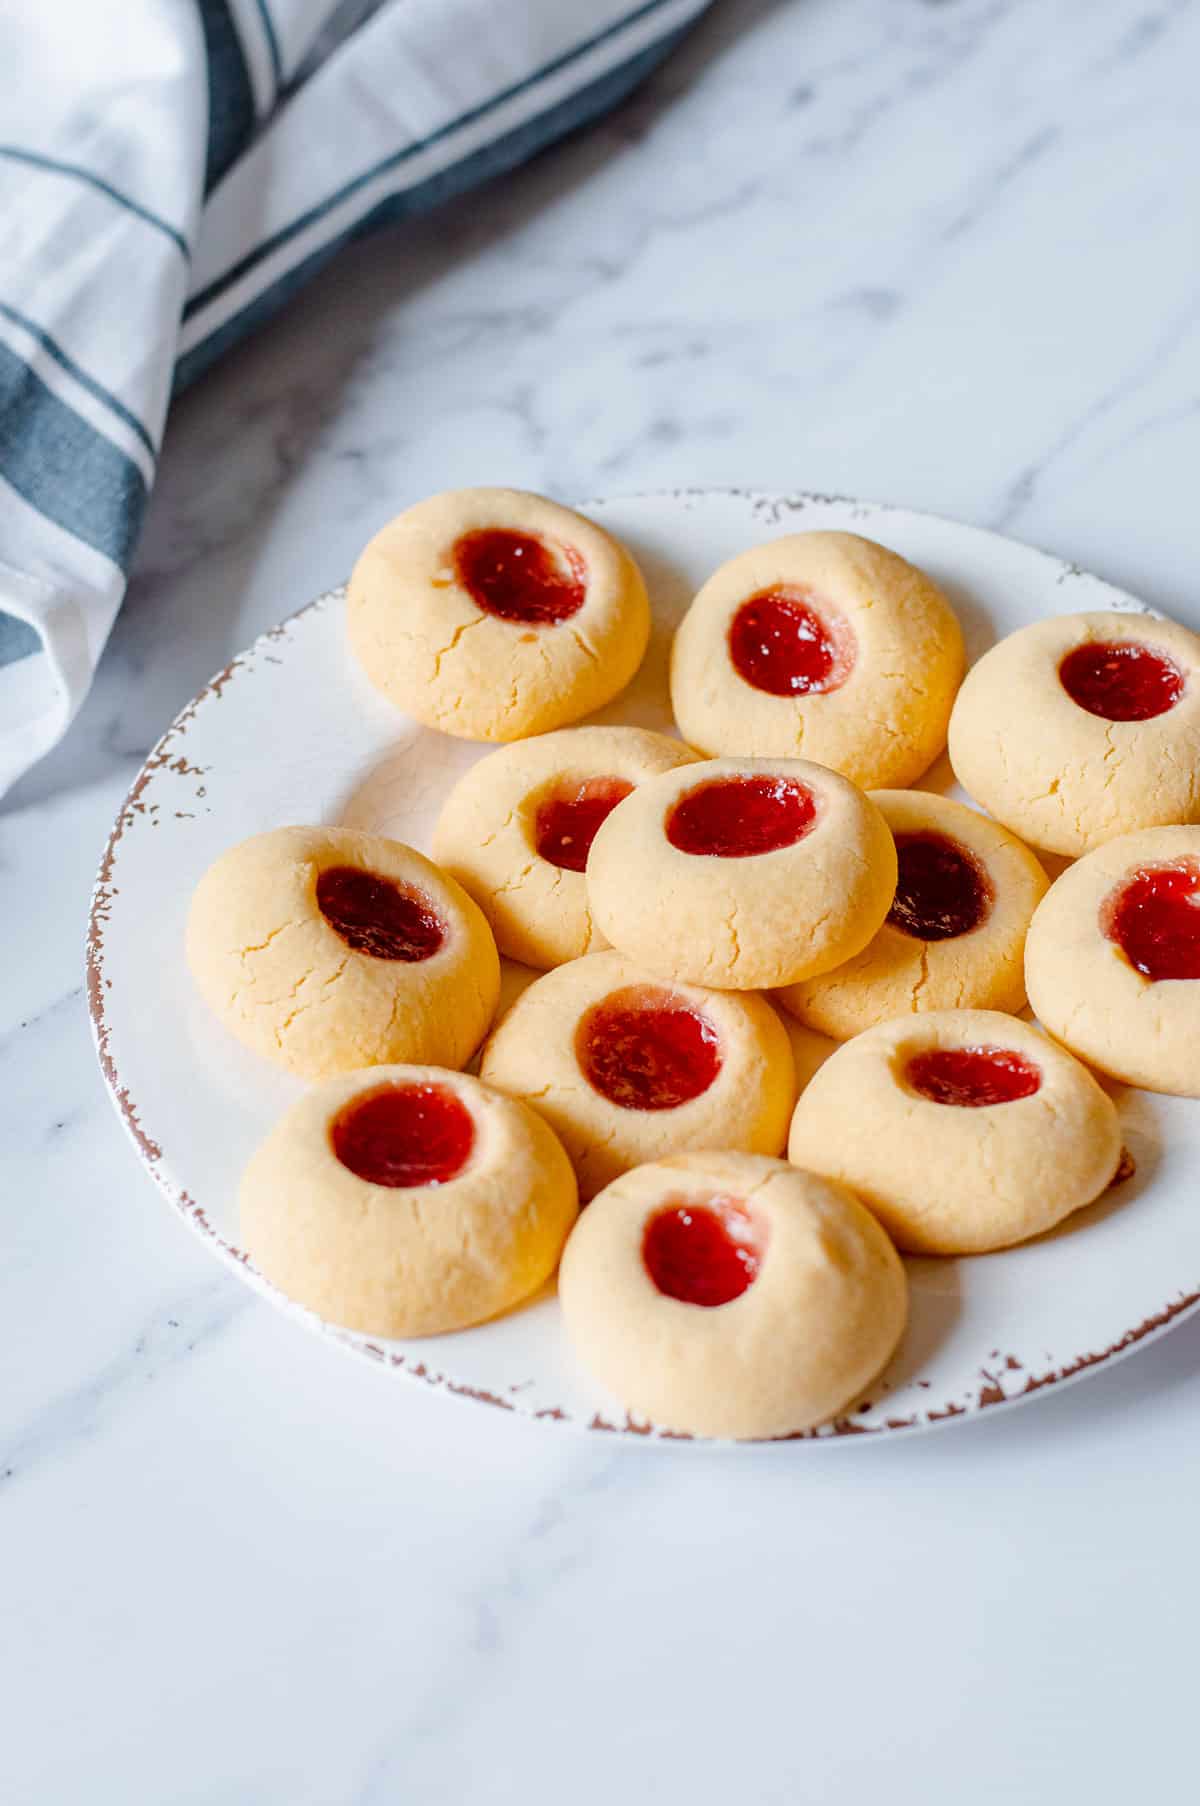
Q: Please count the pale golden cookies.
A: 12